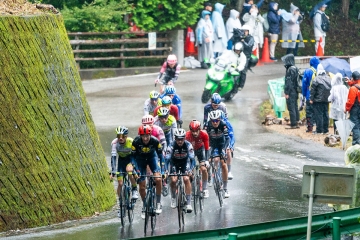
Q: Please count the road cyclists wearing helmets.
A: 13